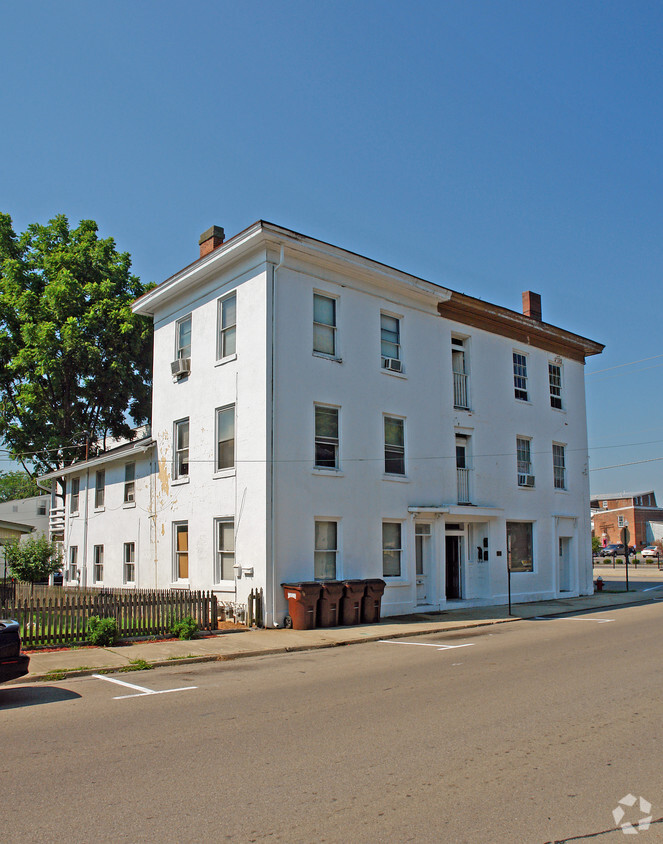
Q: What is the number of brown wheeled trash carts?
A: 4